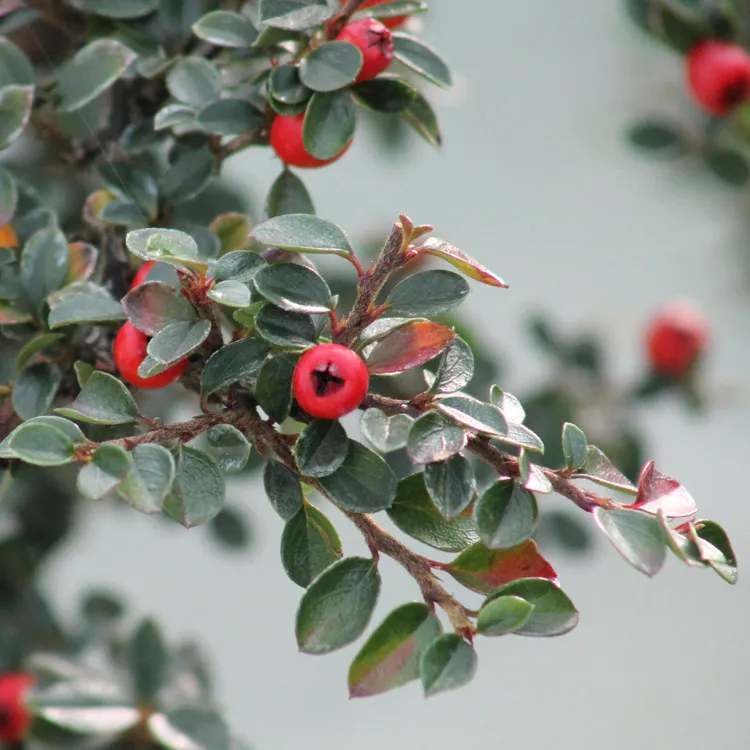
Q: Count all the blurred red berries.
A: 3